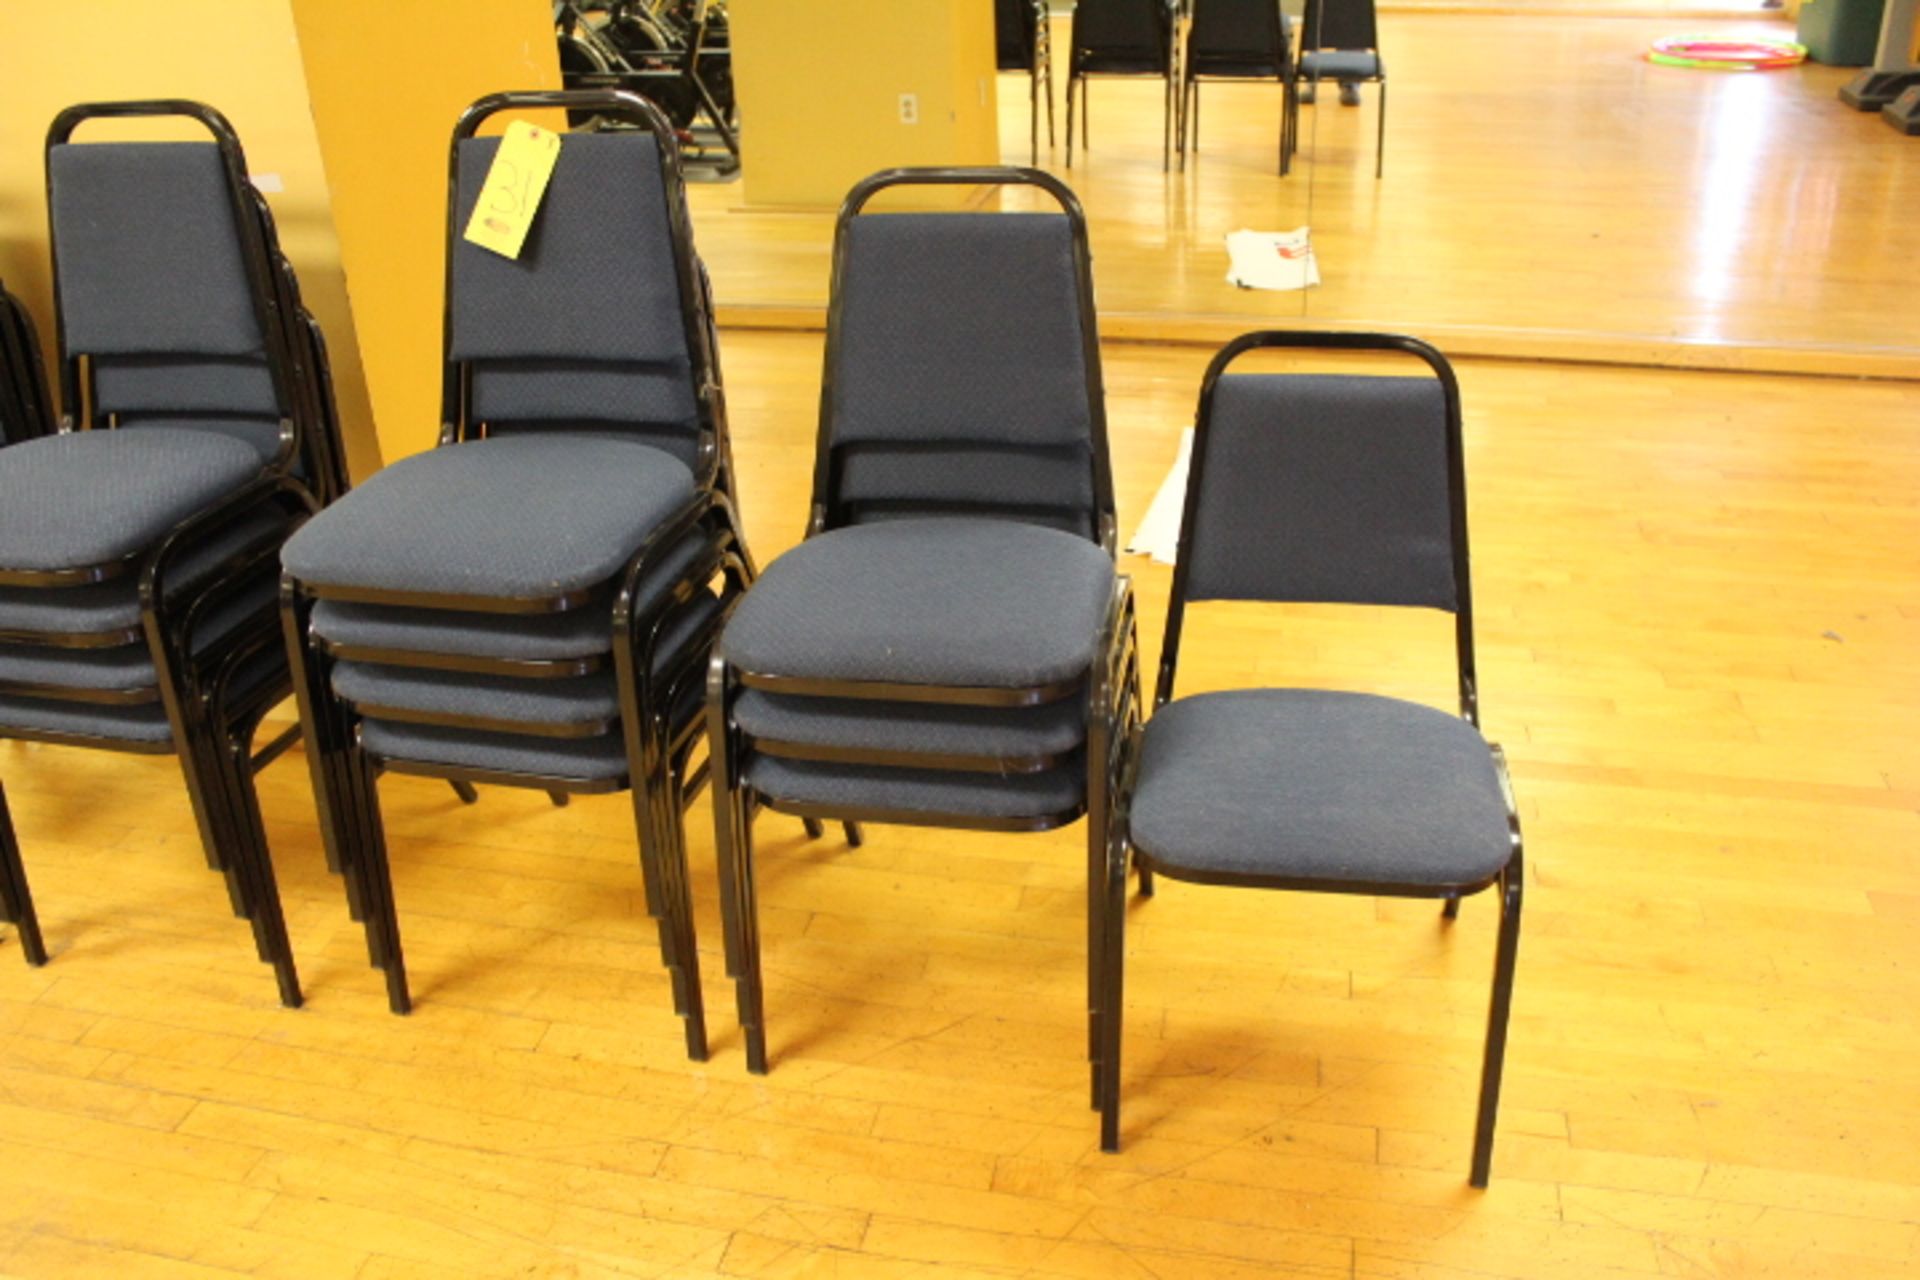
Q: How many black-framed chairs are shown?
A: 12